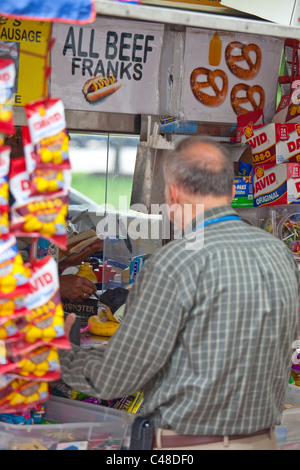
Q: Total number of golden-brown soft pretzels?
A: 3